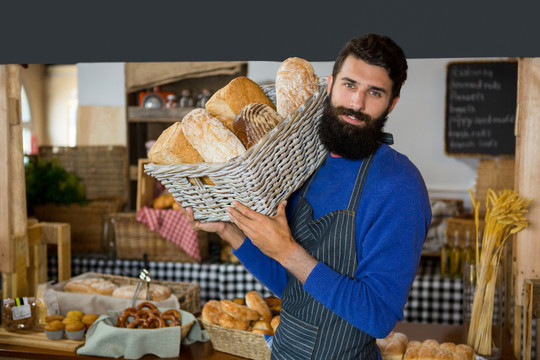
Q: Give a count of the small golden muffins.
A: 6